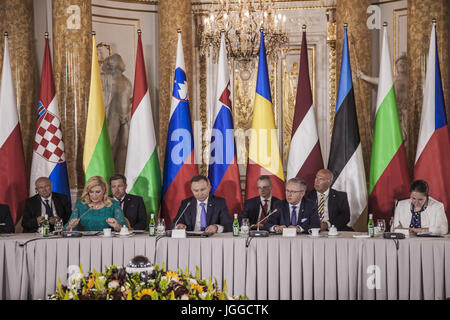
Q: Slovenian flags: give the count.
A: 1